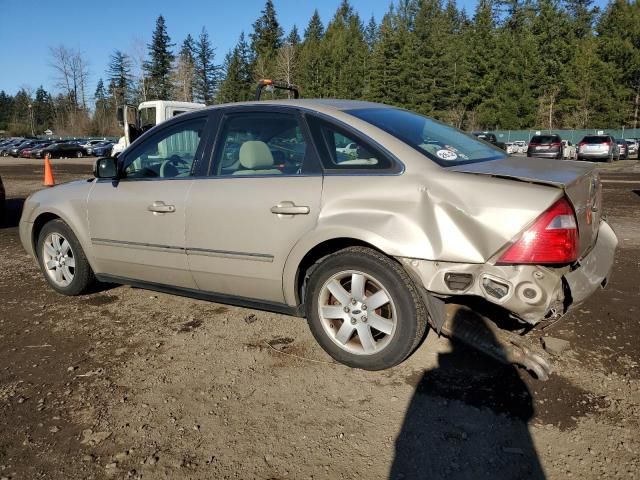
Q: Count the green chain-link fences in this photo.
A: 1